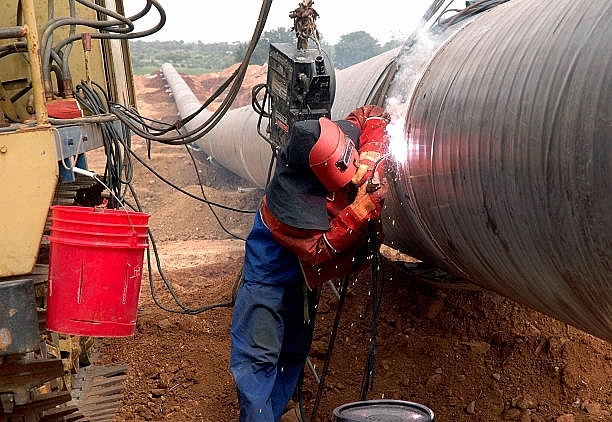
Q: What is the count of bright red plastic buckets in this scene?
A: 1